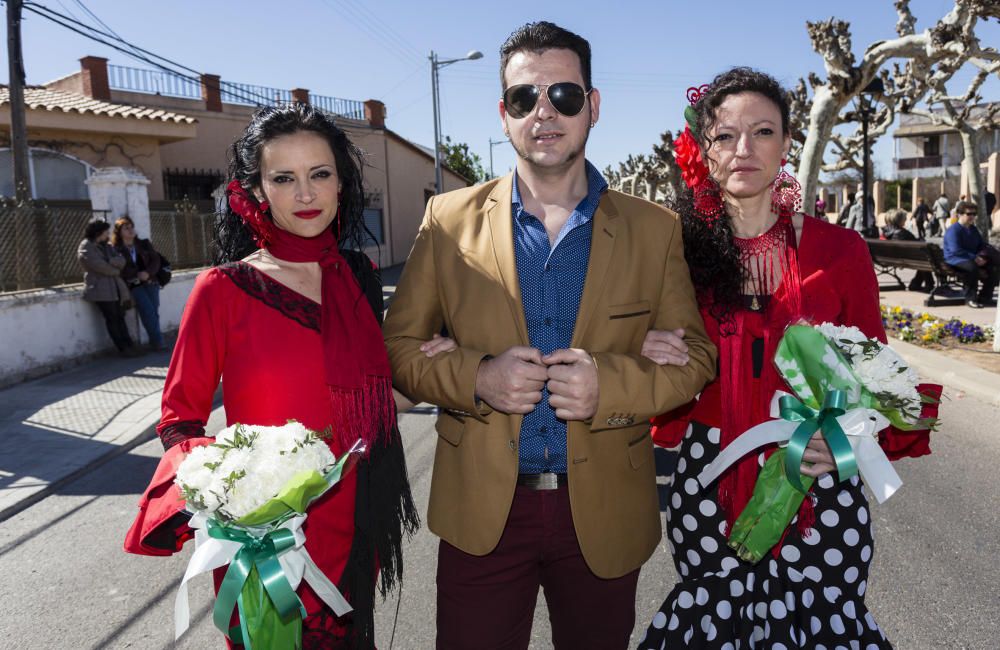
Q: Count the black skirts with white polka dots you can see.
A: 1